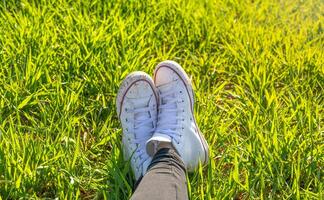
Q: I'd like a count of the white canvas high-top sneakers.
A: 2